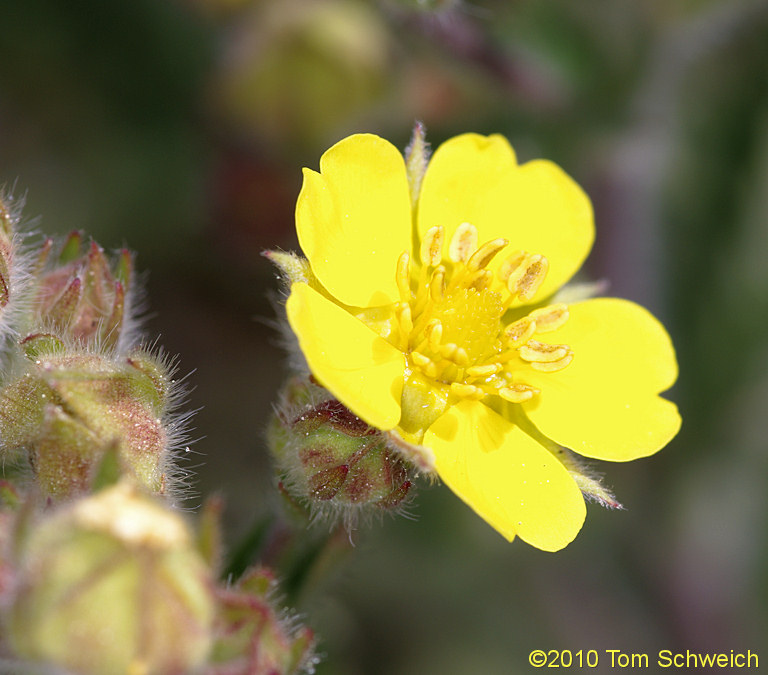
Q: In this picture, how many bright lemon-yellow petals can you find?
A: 5